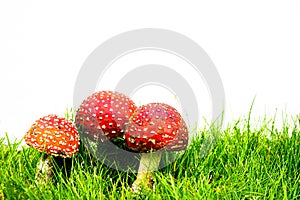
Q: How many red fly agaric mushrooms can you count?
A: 3